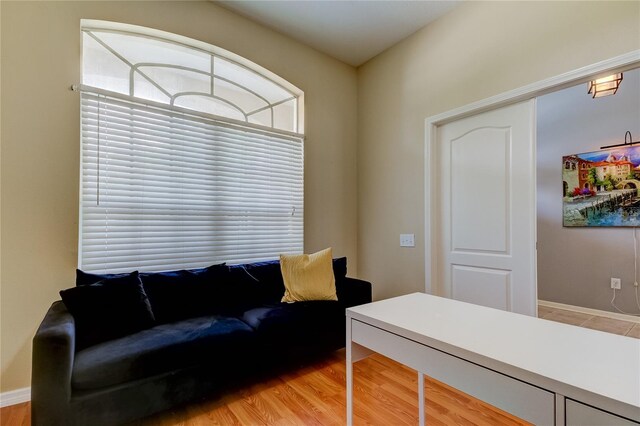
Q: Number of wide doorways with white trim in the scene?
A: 1